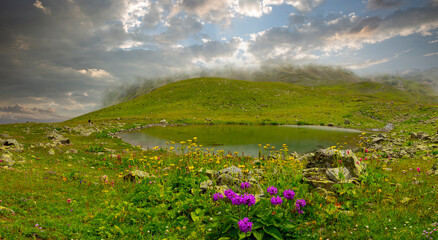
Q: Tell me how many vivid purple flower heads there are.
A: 10